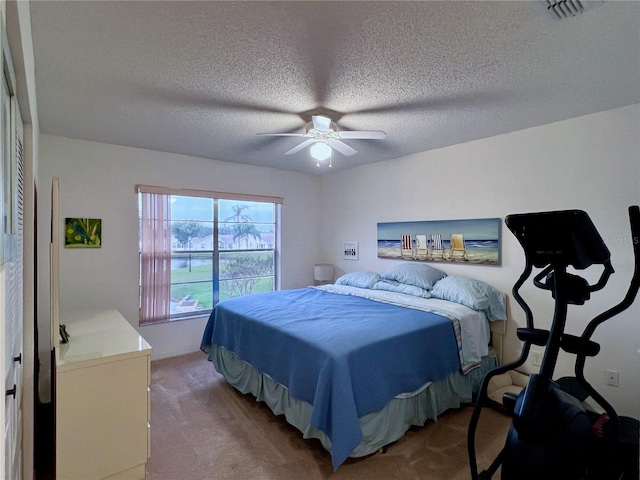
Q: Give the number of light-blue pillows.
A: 4